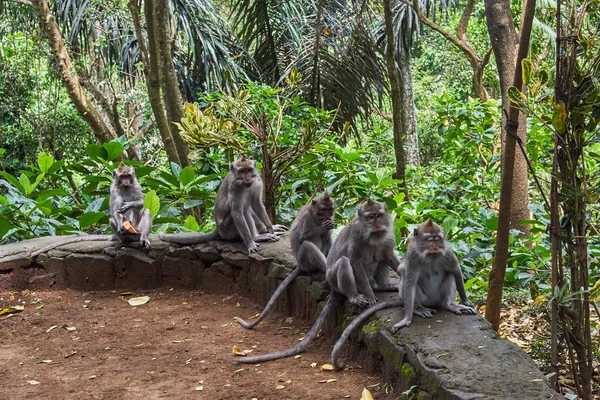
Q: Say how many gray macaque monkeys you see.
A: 5